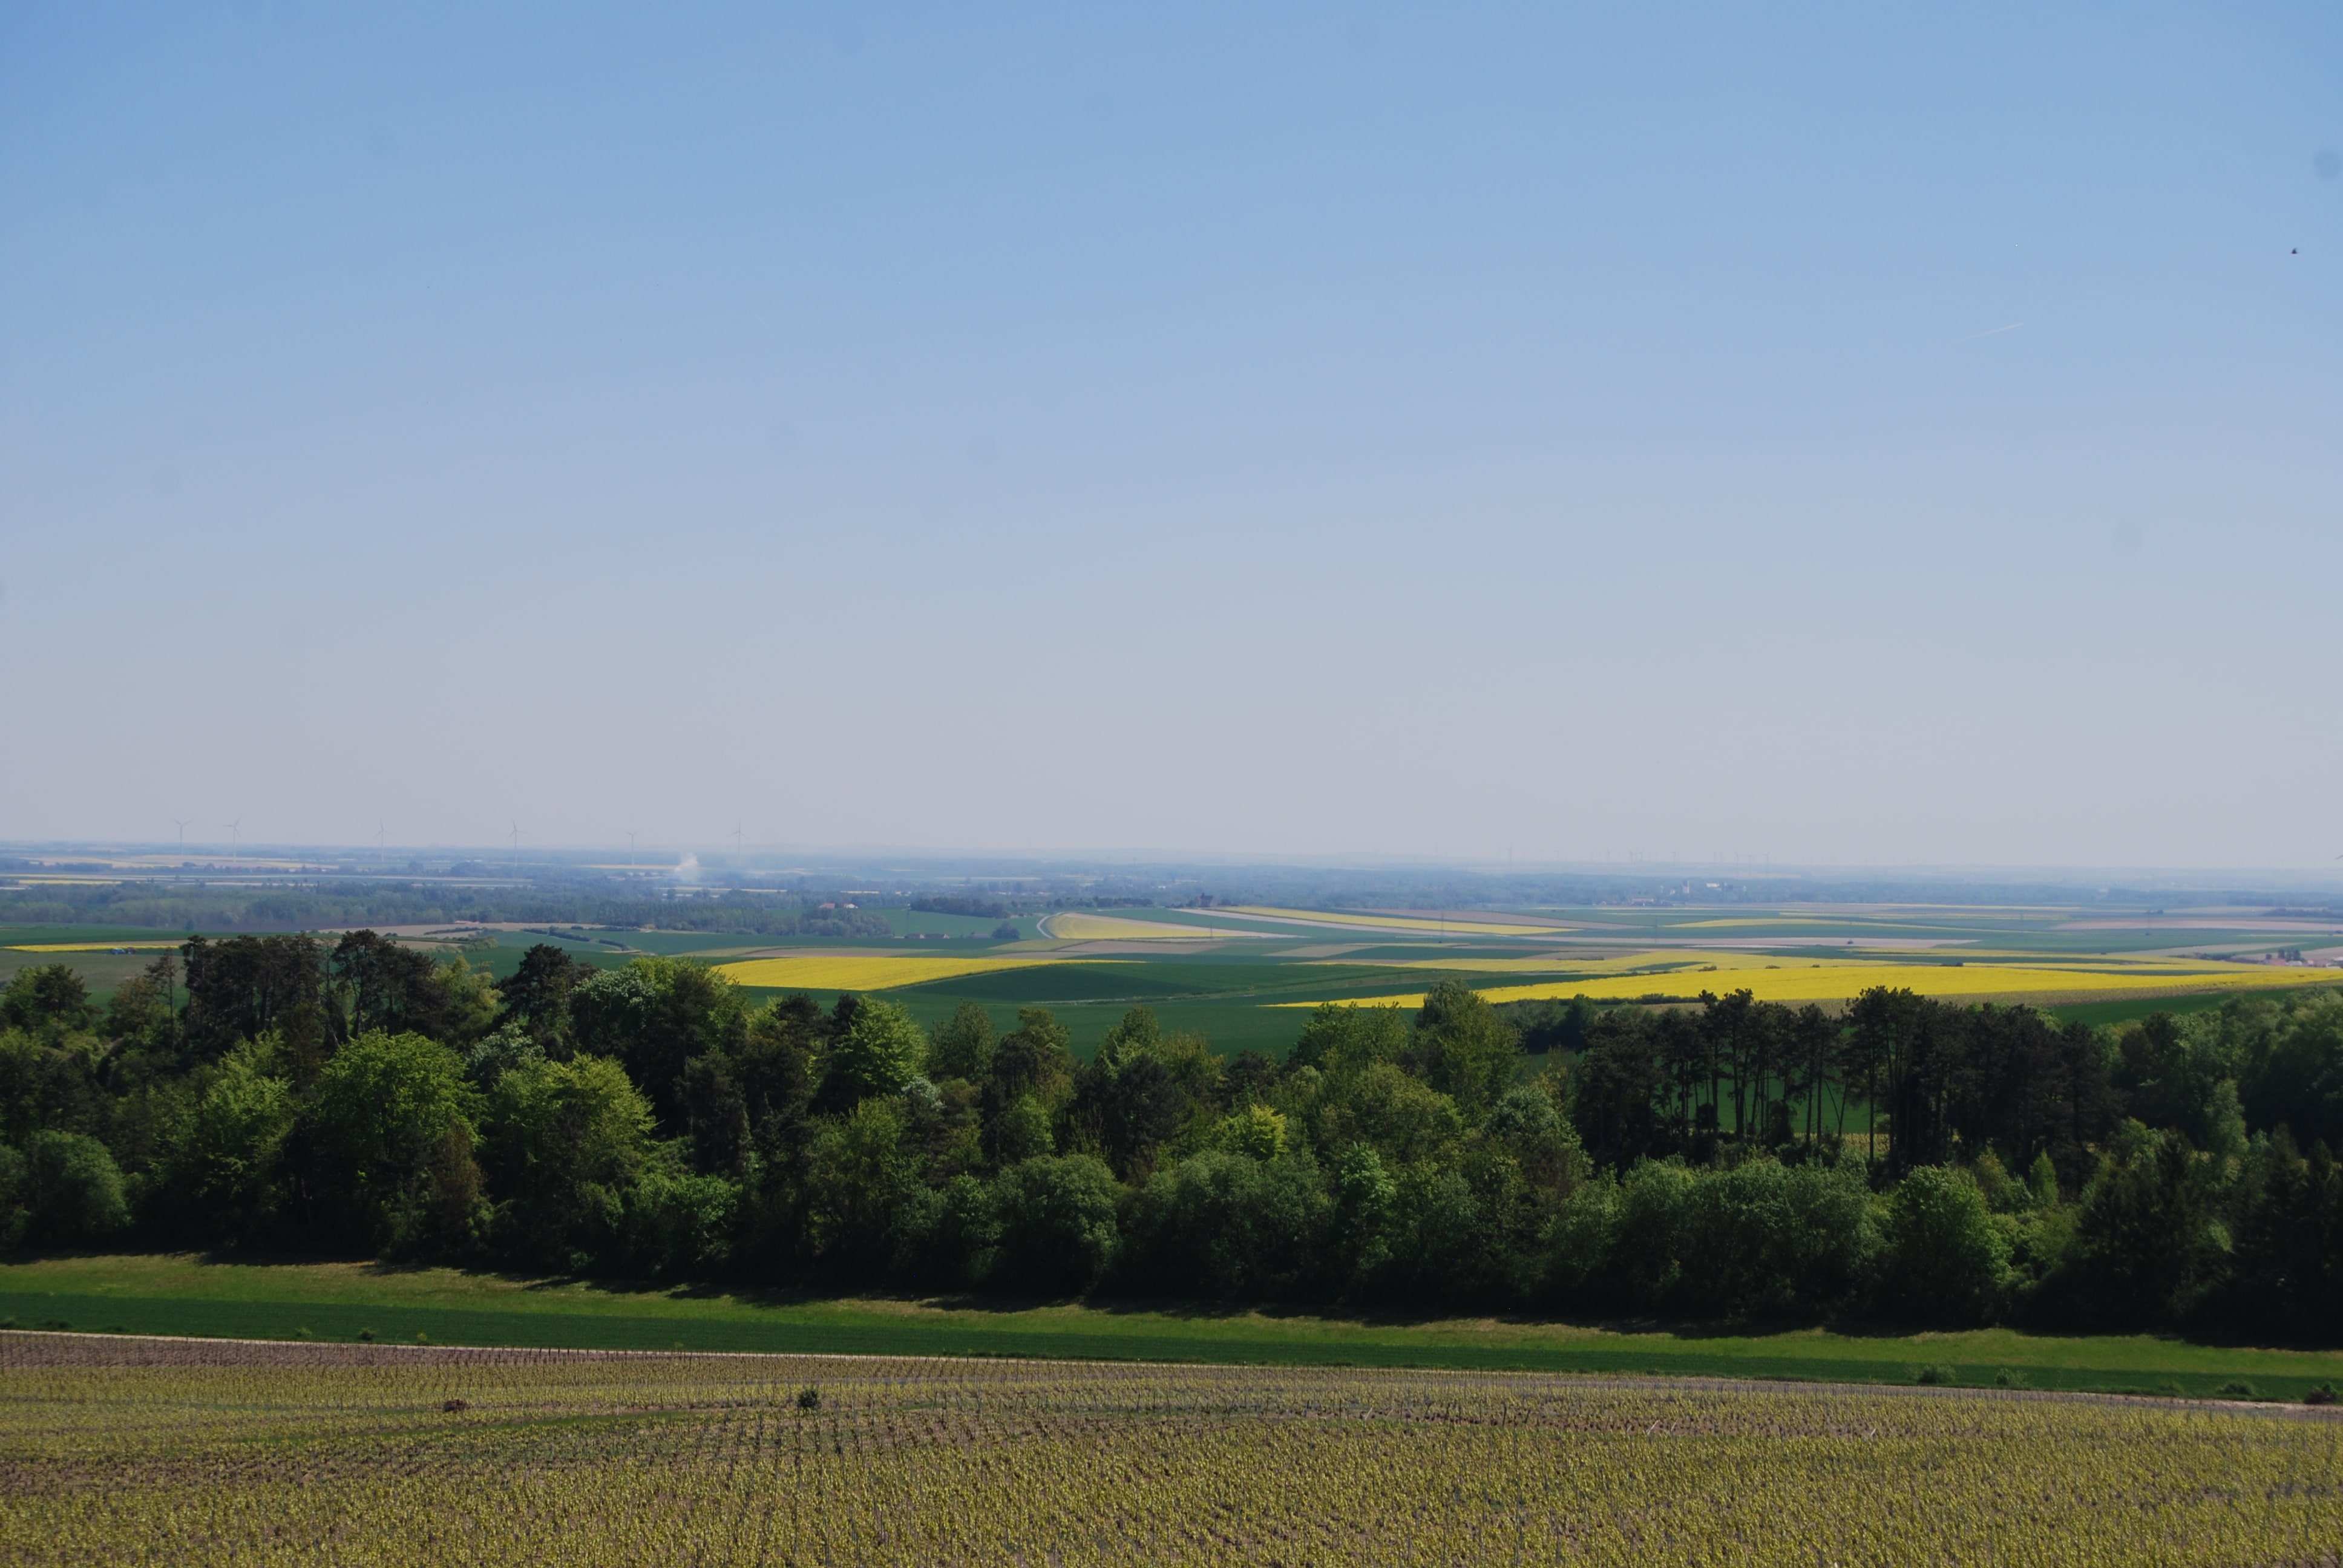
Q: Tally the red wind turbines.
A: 0